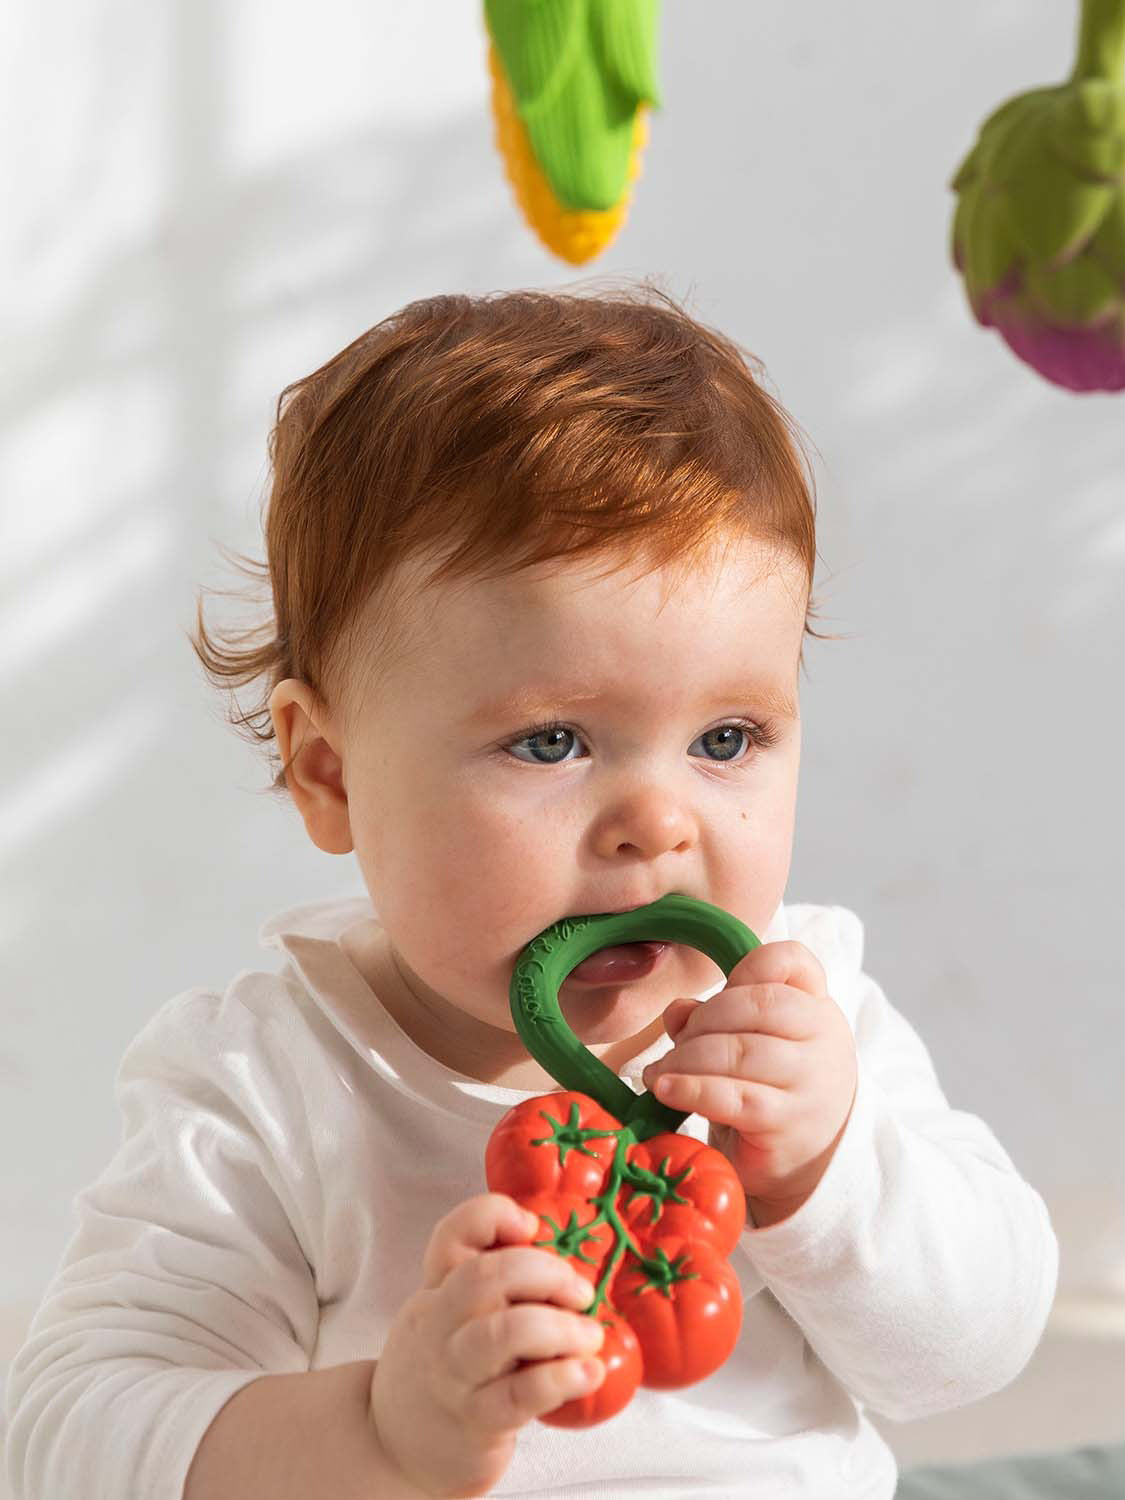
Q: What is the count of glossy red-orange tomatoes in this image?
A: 5